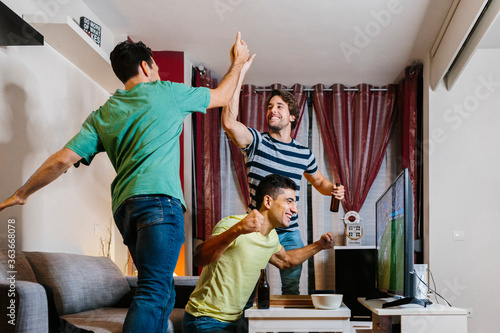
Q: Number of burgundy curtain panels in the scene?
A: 4